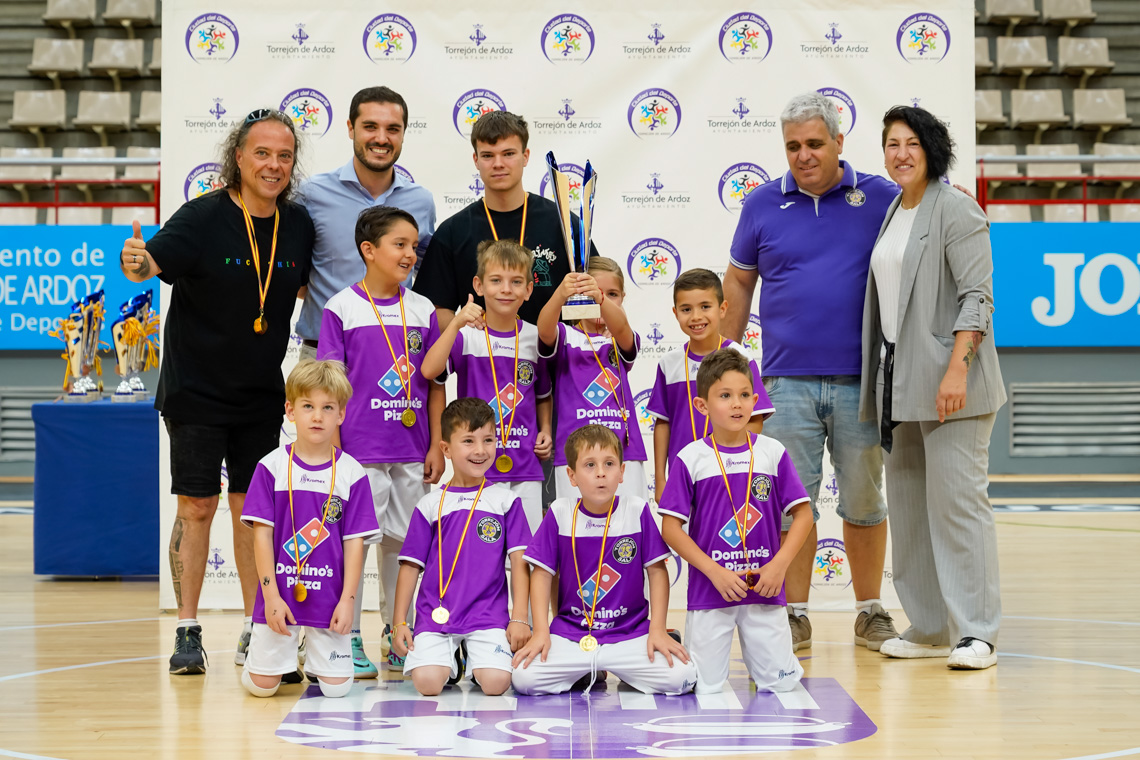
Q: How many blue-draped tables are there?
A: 1